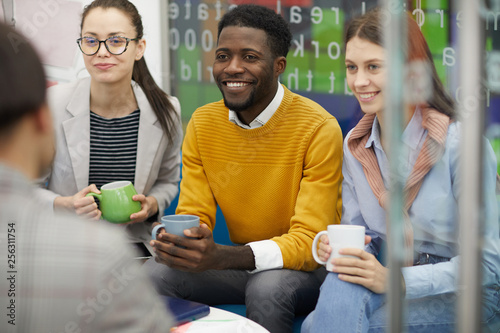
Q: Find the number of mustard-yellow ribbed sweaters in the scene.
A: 1